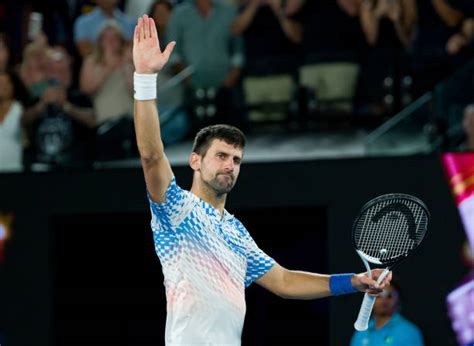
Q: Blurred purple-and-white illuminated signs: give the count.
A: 2